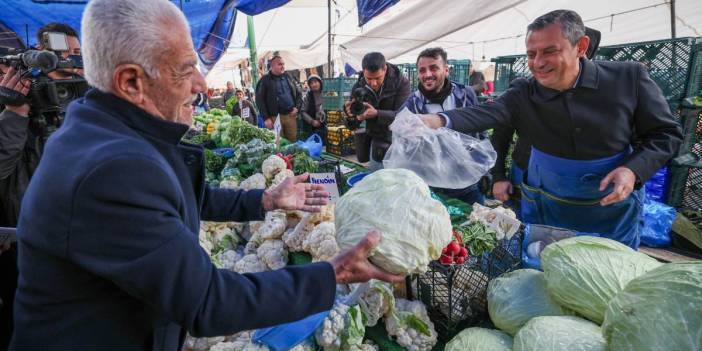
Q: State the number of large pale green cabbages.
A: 6